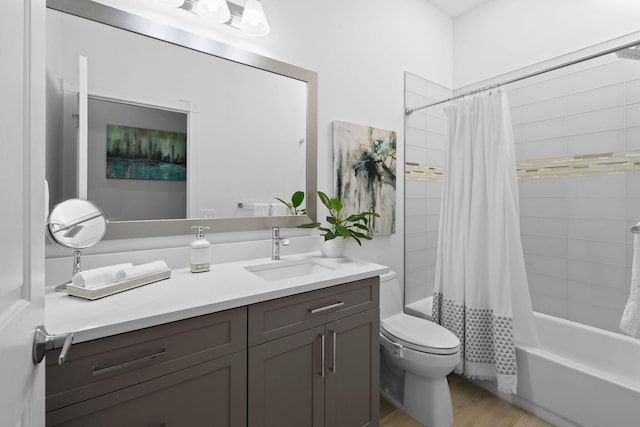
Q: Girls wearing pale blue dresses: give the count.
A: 0